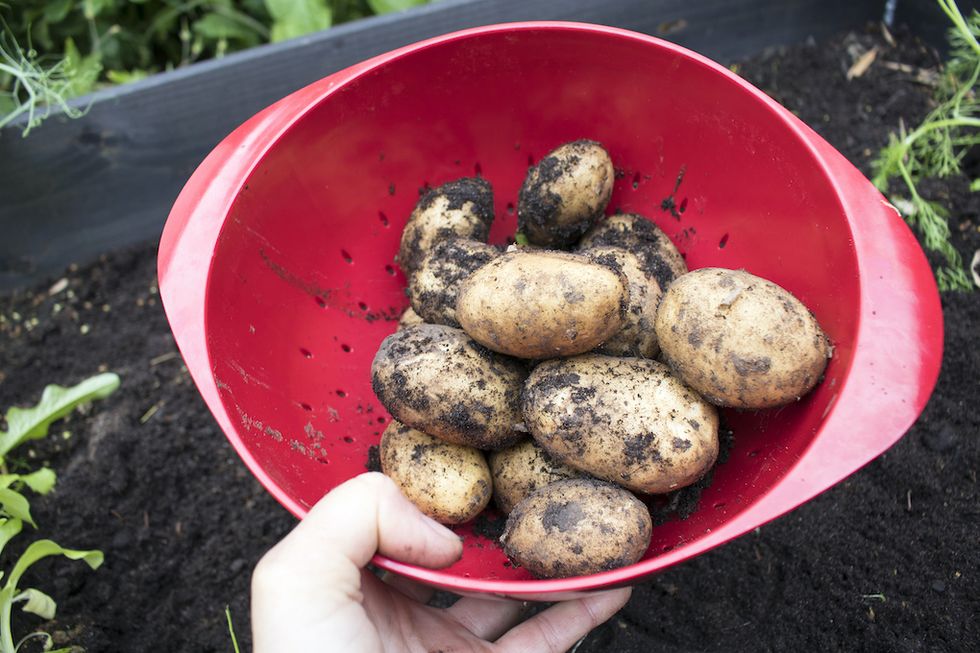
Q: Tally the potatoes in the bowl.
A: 13